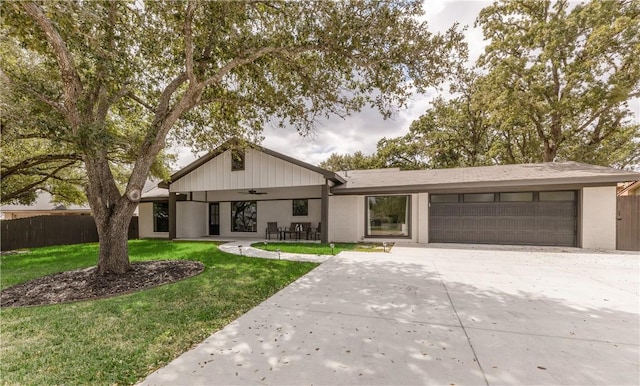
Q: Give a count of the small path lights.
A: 5